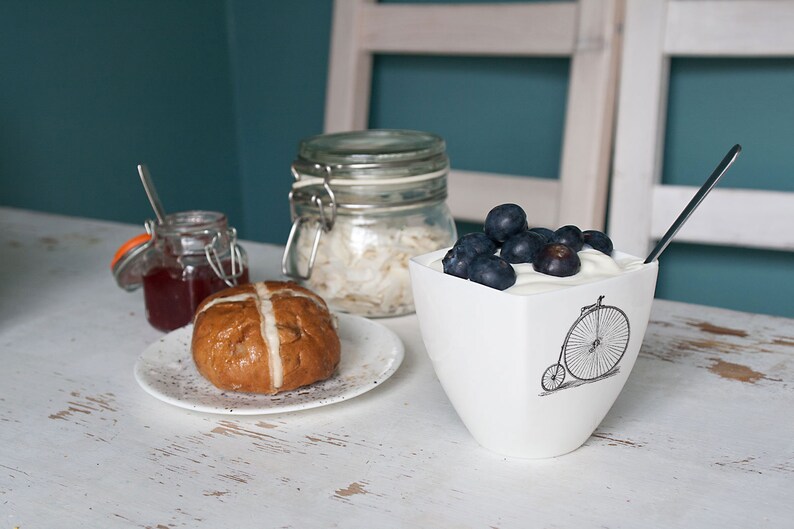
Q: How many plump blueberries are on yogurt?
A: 9